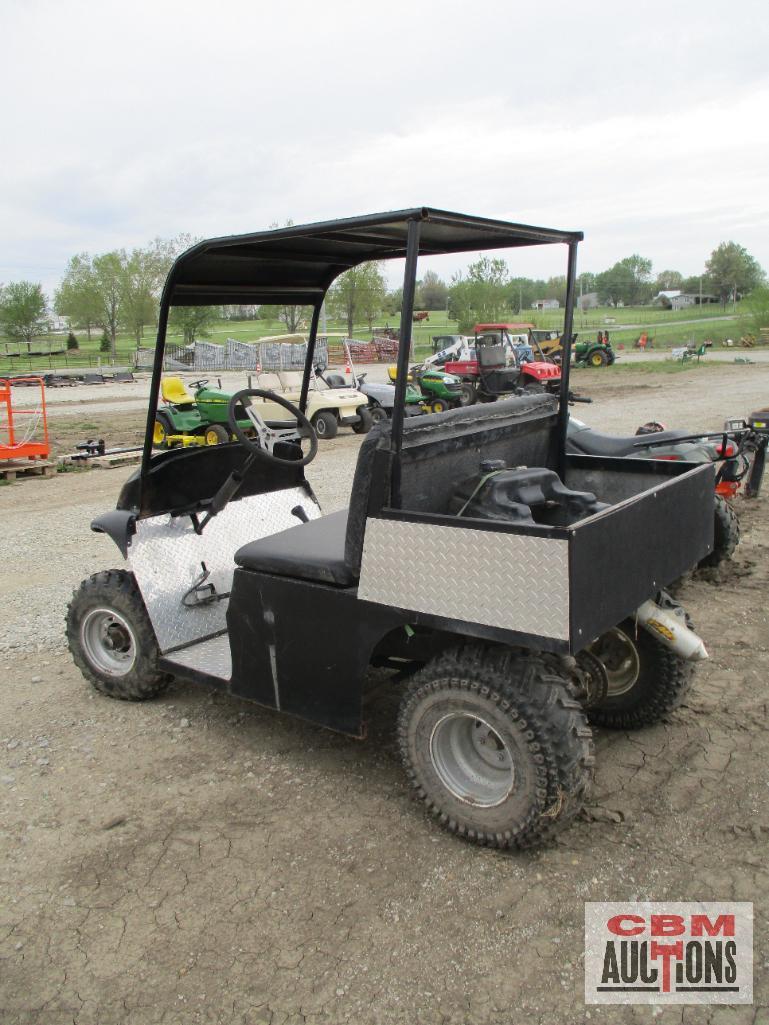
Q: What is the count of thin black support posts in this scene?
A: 4